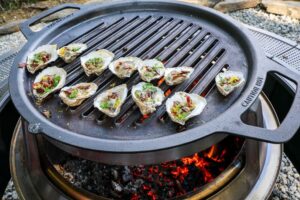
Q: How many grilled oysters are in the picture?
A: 12